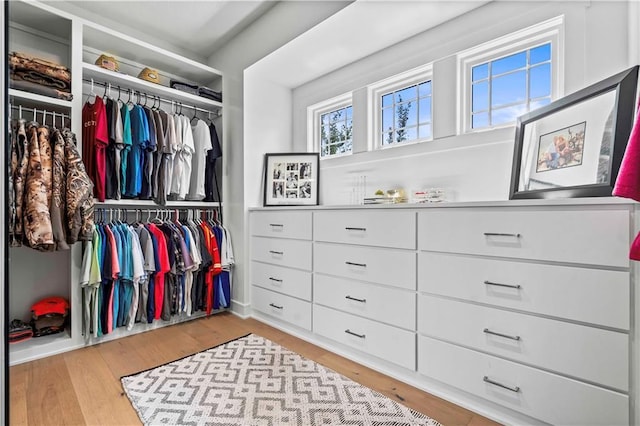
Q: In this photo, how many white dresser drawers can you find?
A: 12